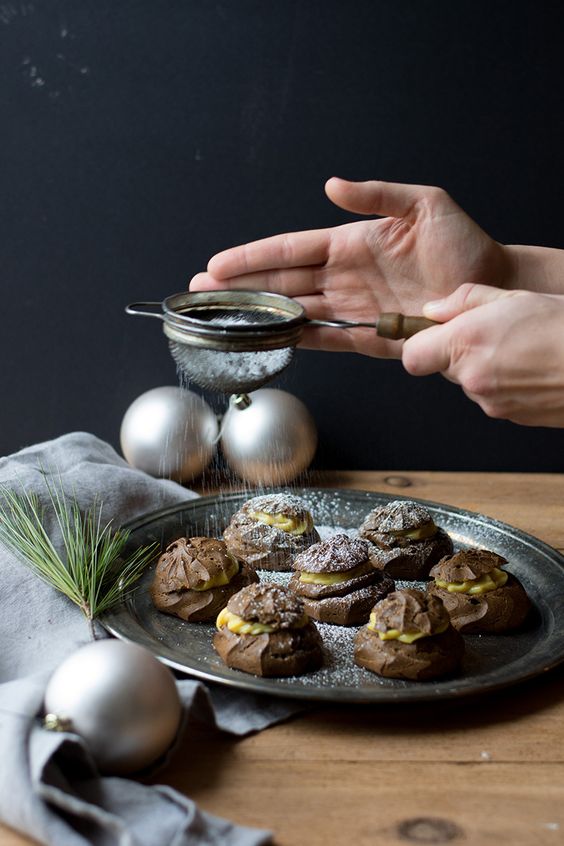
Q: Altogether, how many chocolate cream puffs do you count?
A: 7